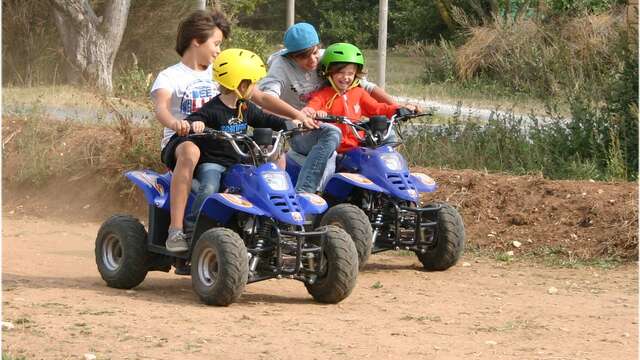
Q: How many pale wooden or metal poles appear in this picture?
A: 3